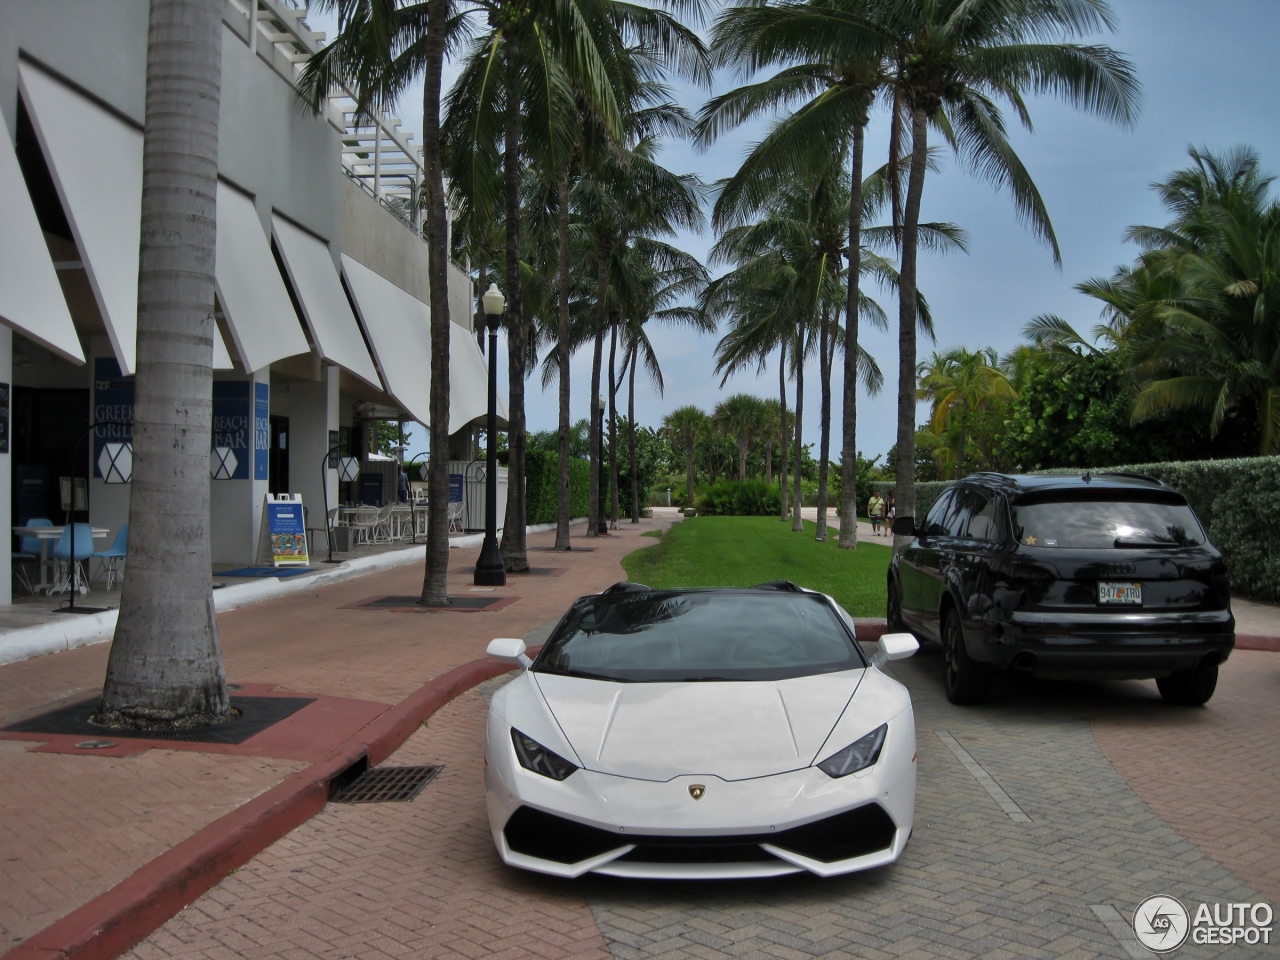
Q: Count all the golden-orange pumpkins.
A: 0